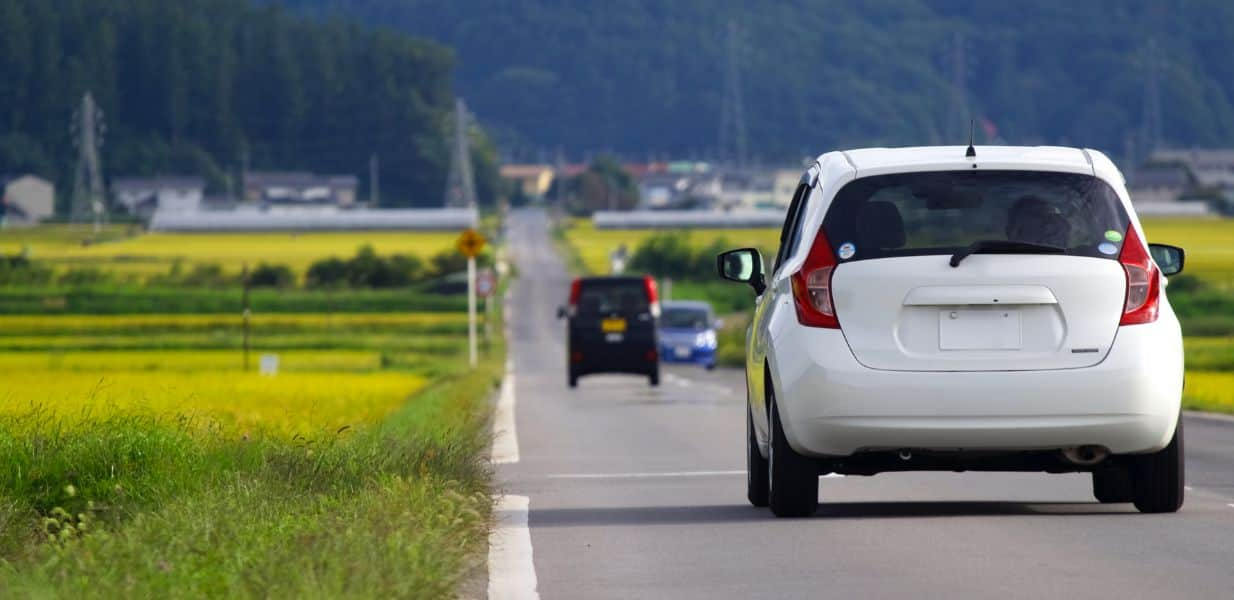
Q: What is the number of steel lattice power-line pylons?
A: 5